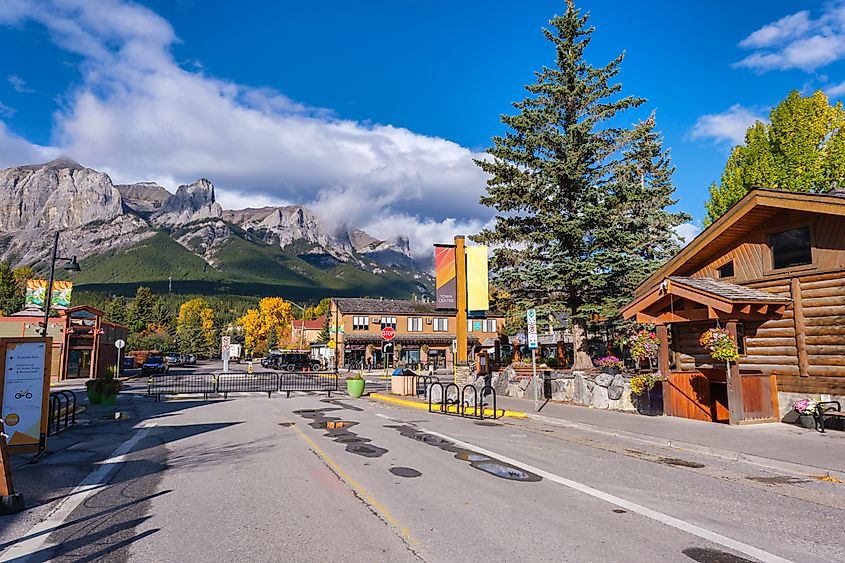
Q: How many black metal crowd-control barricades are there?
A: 3